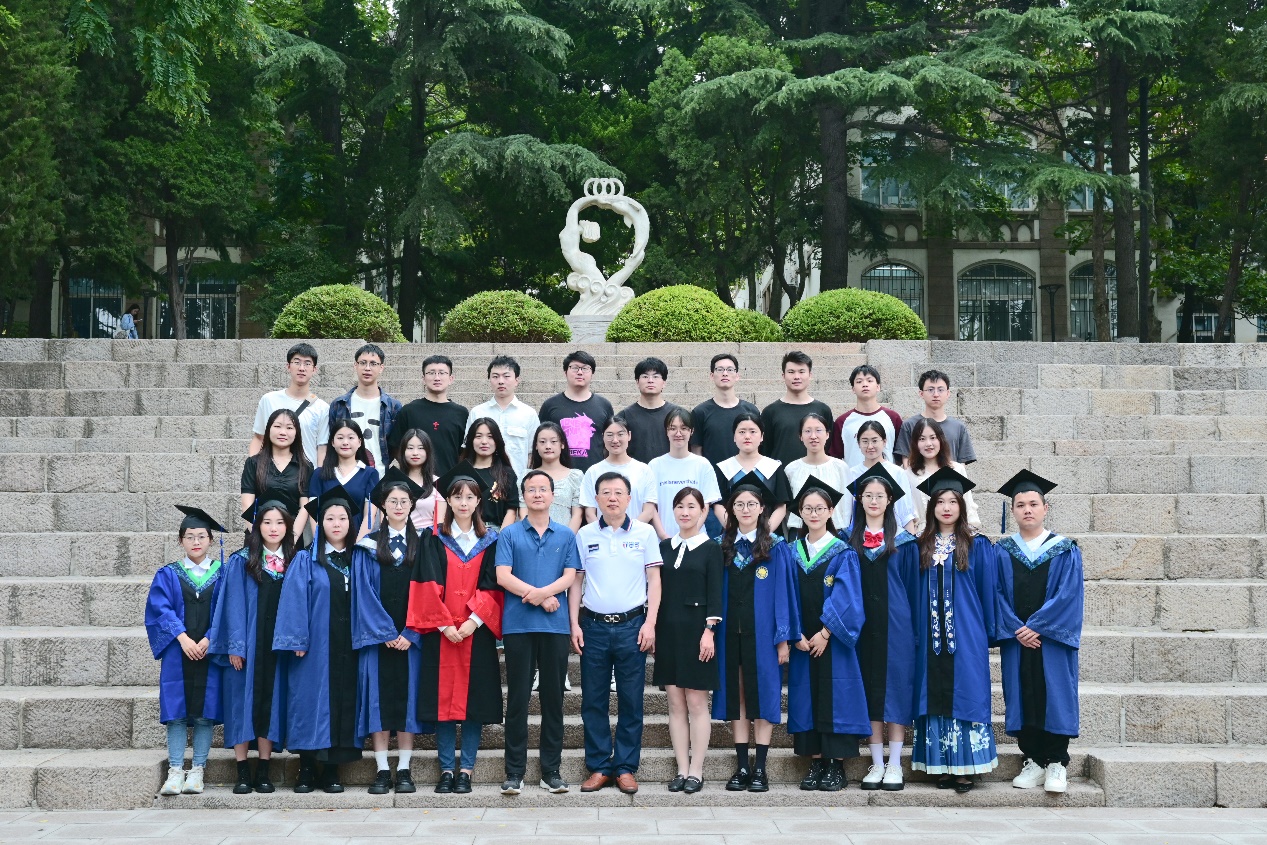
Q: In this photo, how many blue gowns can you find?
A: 9